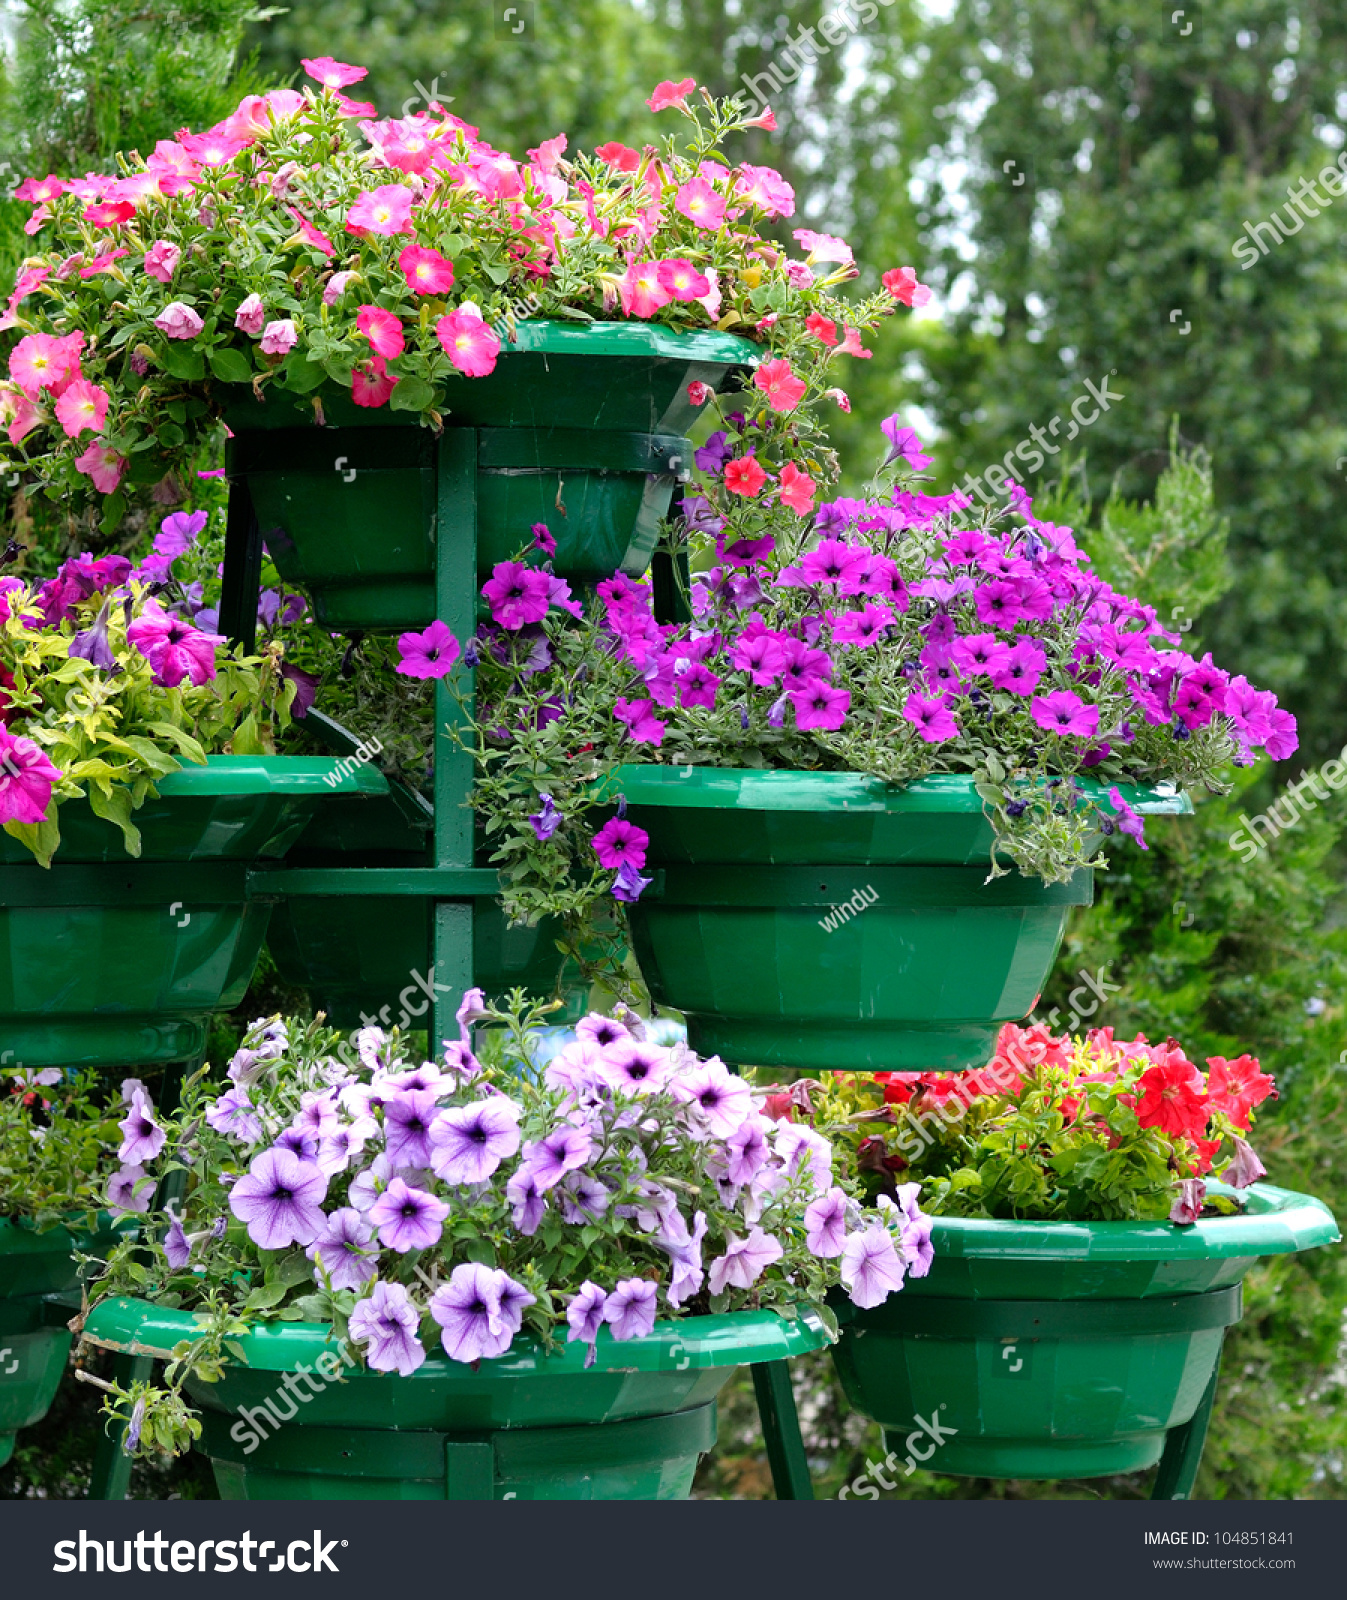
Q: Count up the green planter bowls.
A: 7